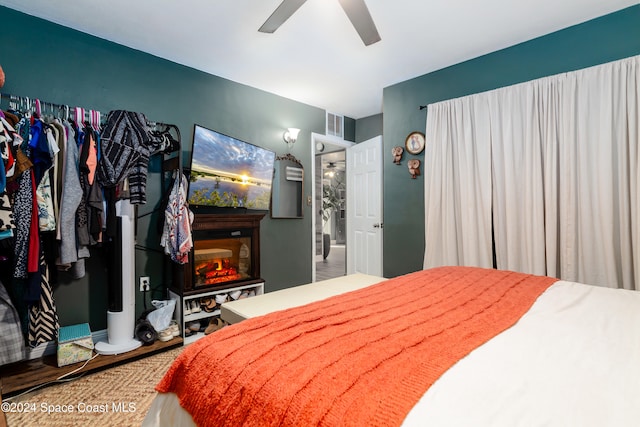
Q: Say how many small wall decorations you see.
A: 3